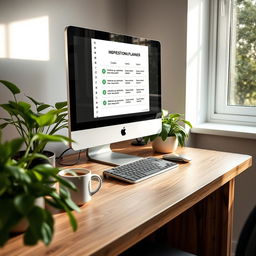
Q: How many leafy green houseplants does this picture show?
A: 3